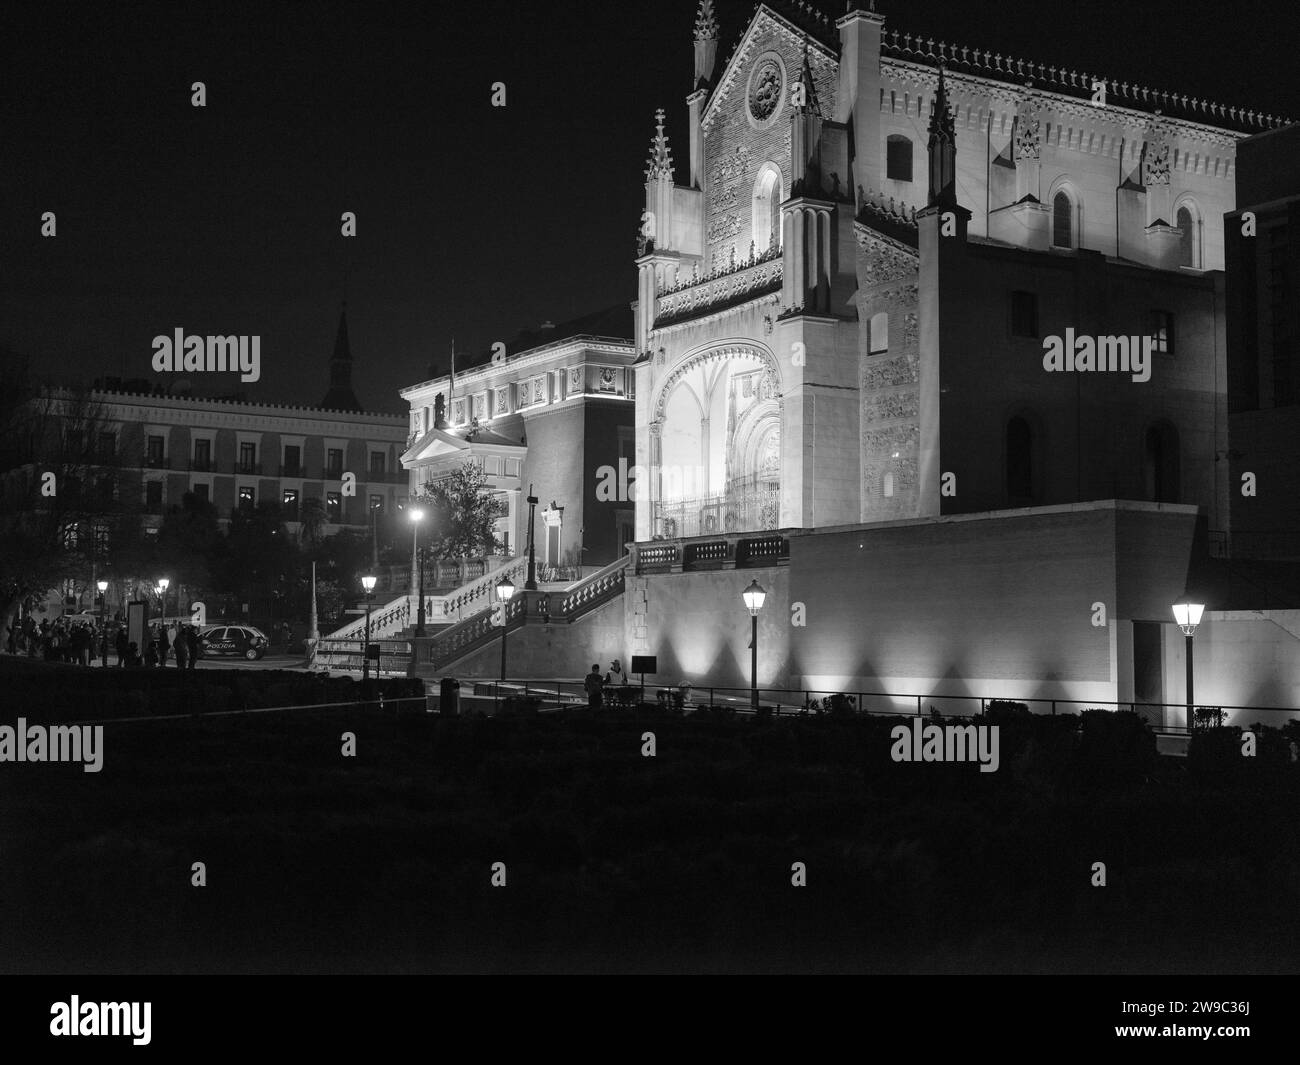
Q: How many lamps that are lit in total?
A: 7